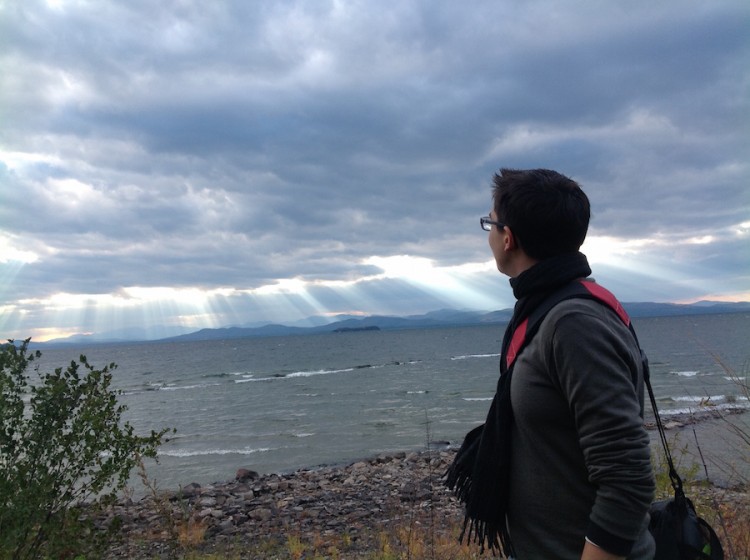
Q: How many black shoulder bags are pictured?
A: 1